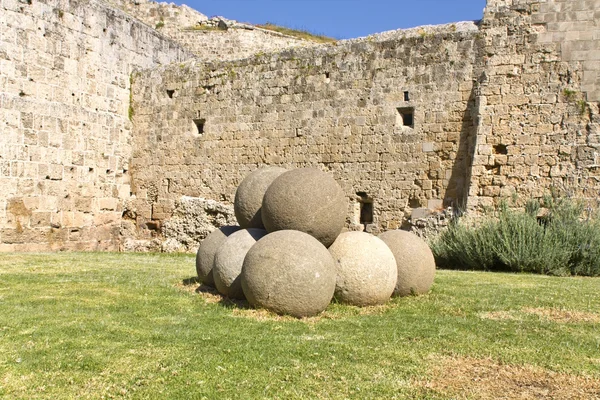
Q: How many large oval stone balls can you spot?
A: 7